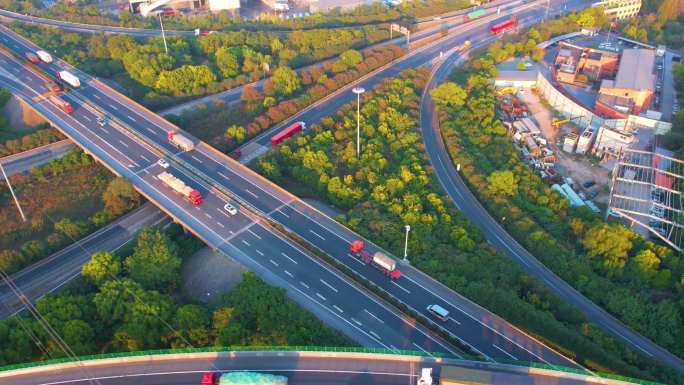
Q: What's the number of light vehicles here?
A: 4